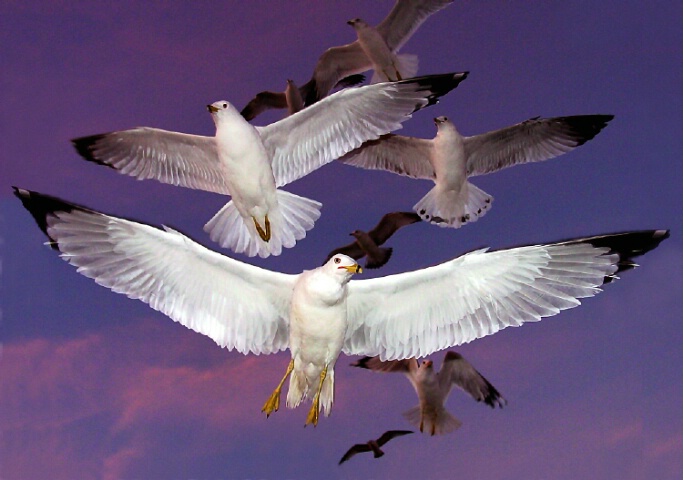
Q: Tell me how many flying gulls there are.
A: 8